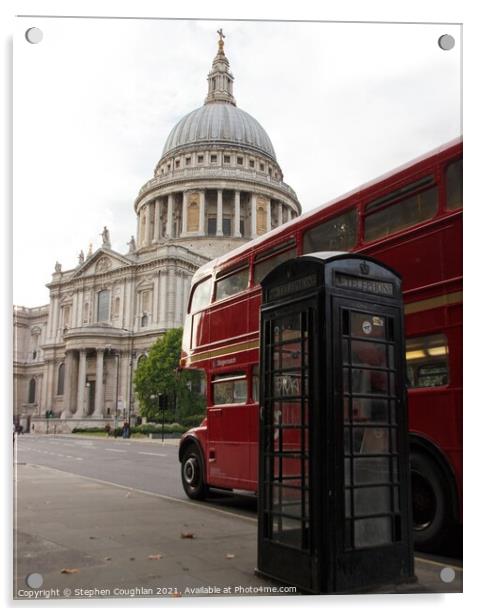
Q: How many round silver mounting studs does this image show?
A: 4